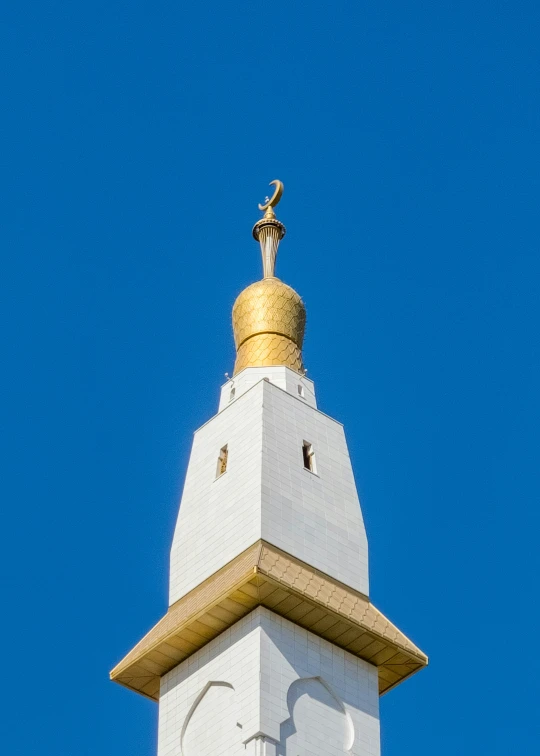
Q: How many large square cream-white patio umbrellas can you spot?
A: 0